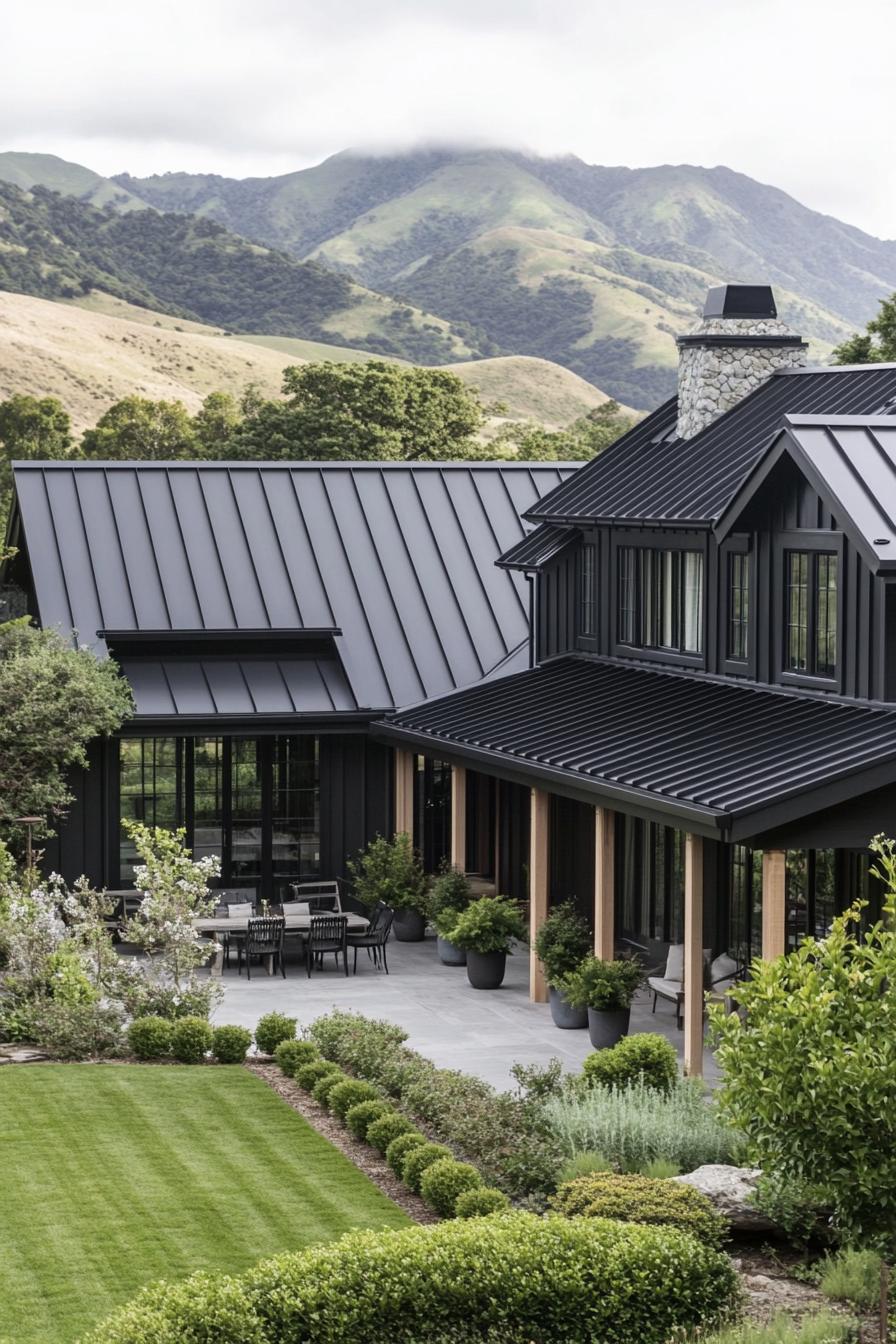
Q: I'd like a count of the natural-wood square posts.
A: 6